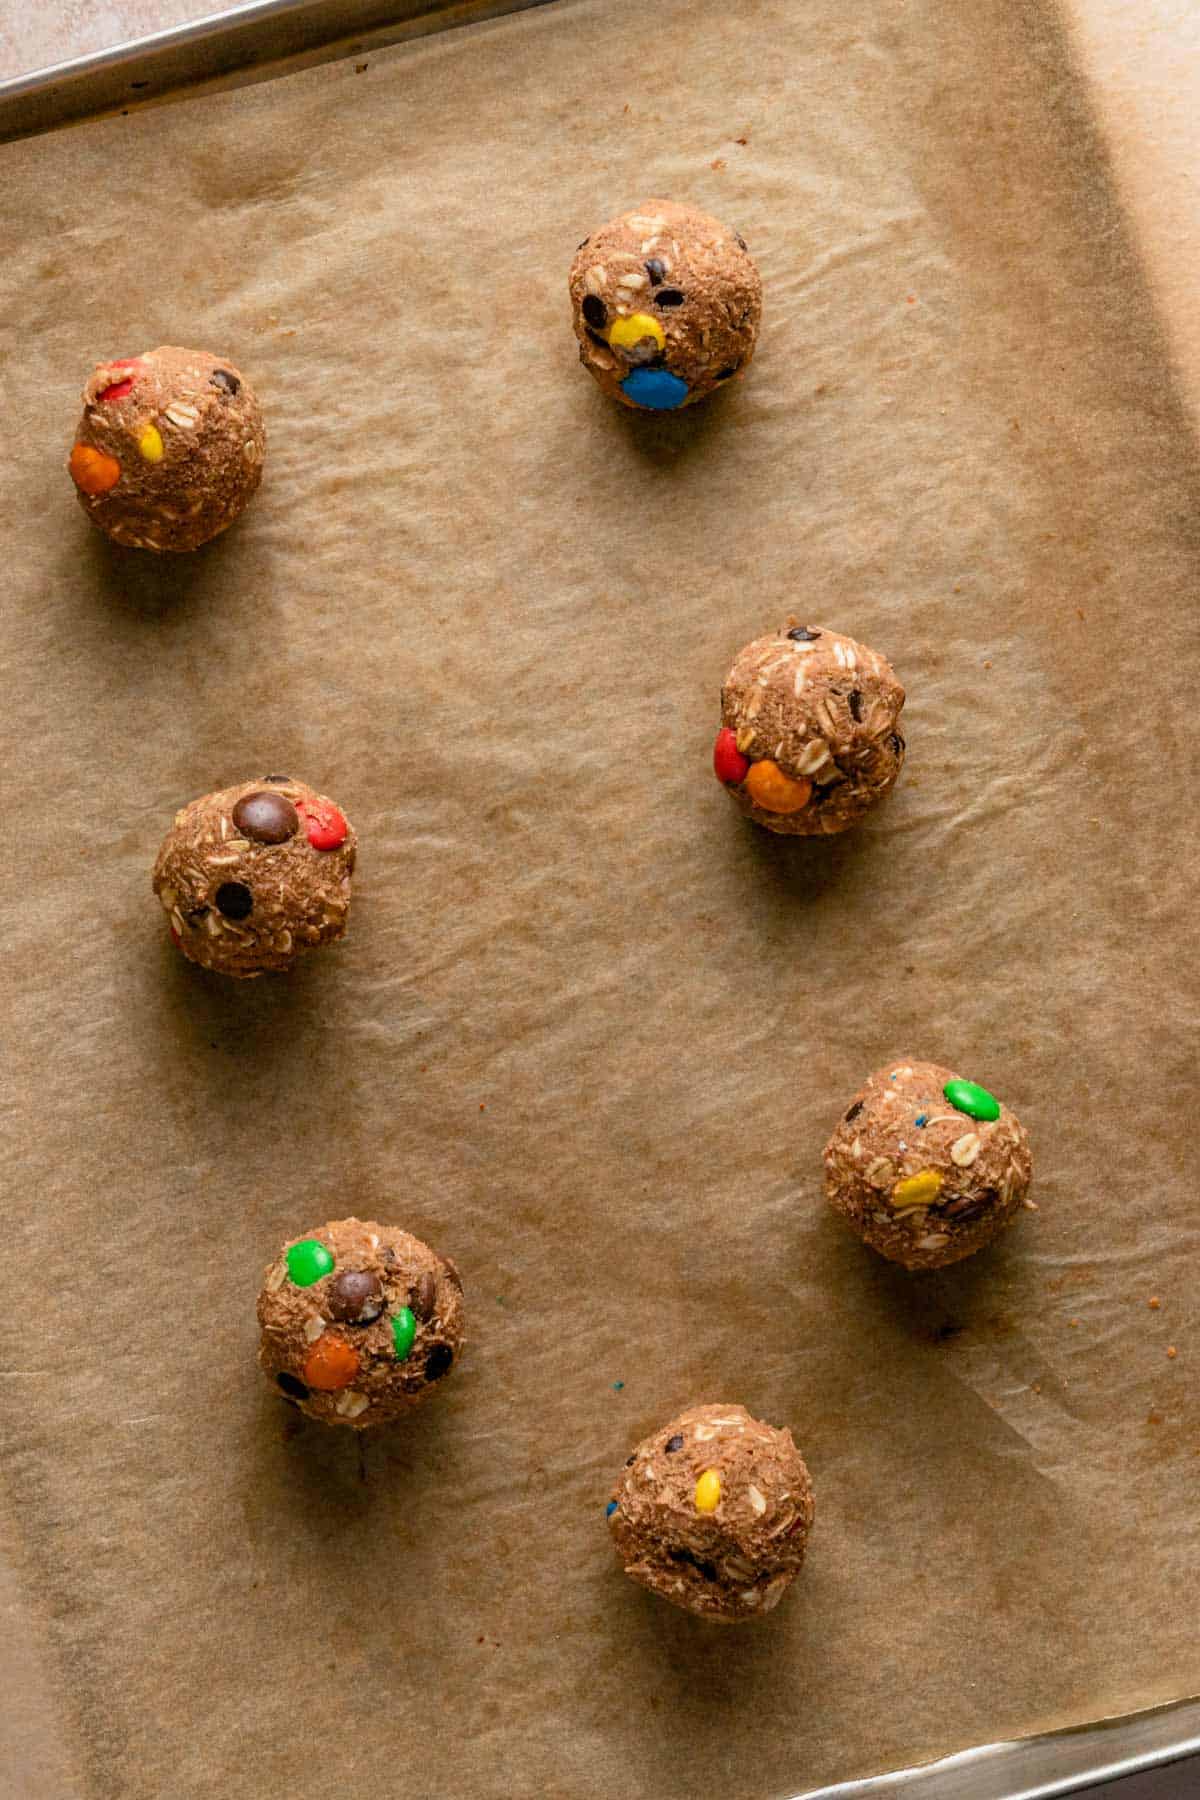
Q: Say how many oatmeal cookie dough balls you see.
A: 7